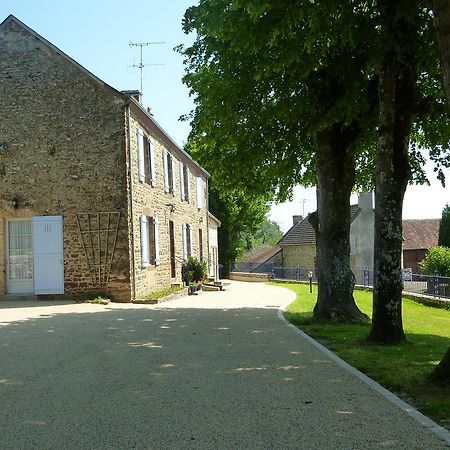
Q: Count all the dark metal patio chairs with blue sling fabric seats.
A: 0